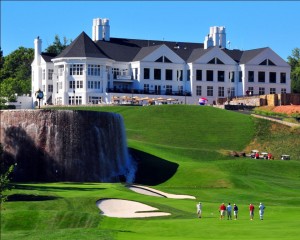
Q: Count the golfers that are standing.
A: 6